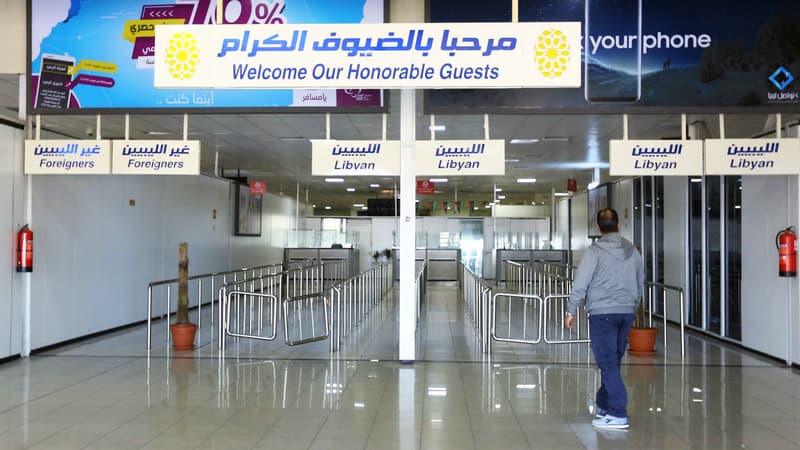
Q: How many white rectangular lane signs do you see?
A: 6